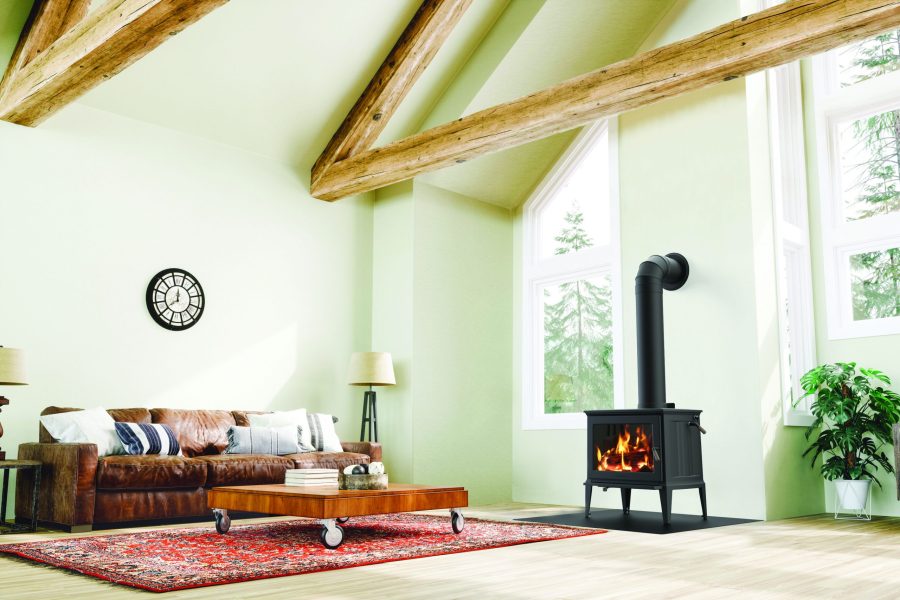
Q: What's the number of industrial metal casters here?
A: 4